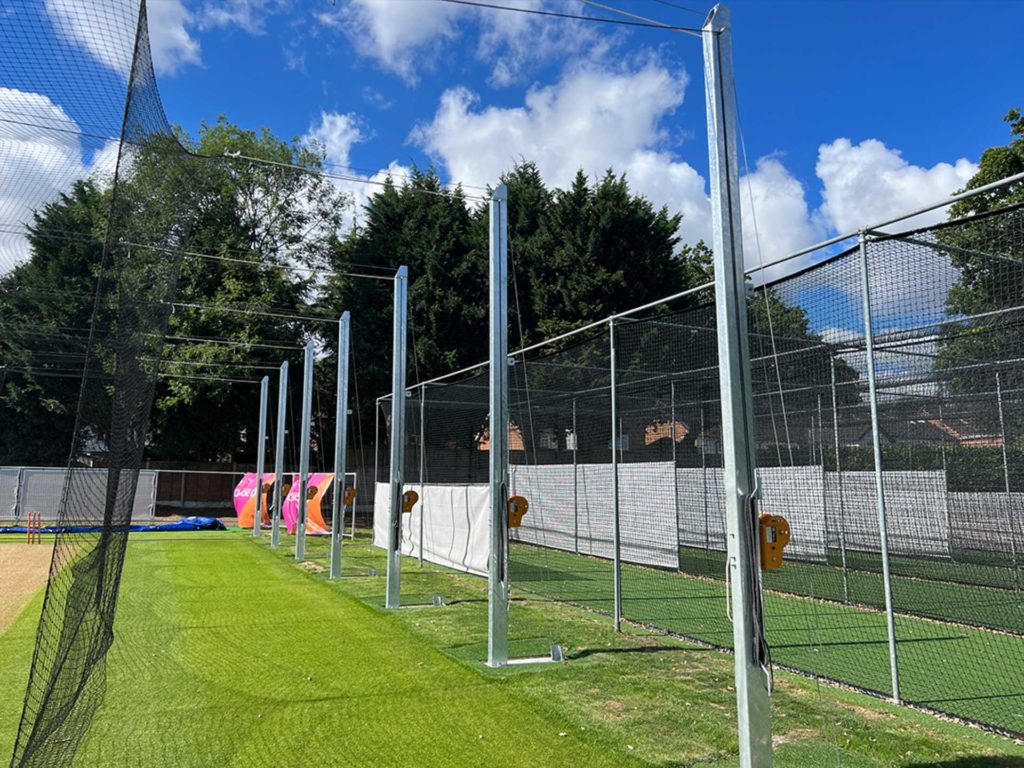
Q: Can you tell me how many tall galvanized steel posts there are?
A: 7